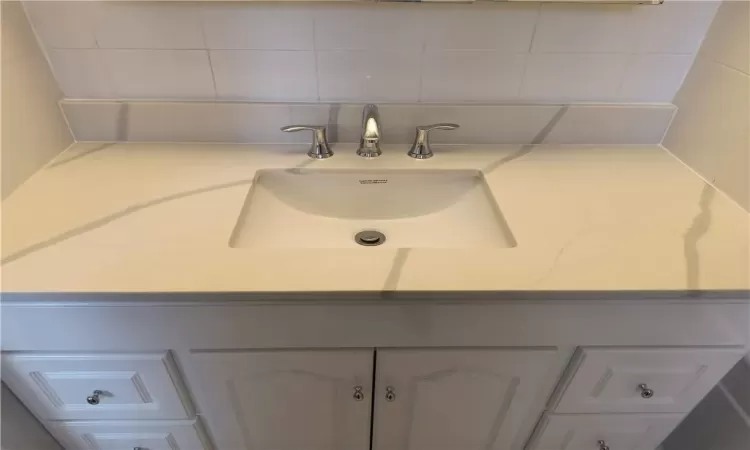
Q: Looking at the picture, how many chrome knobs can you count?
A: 6